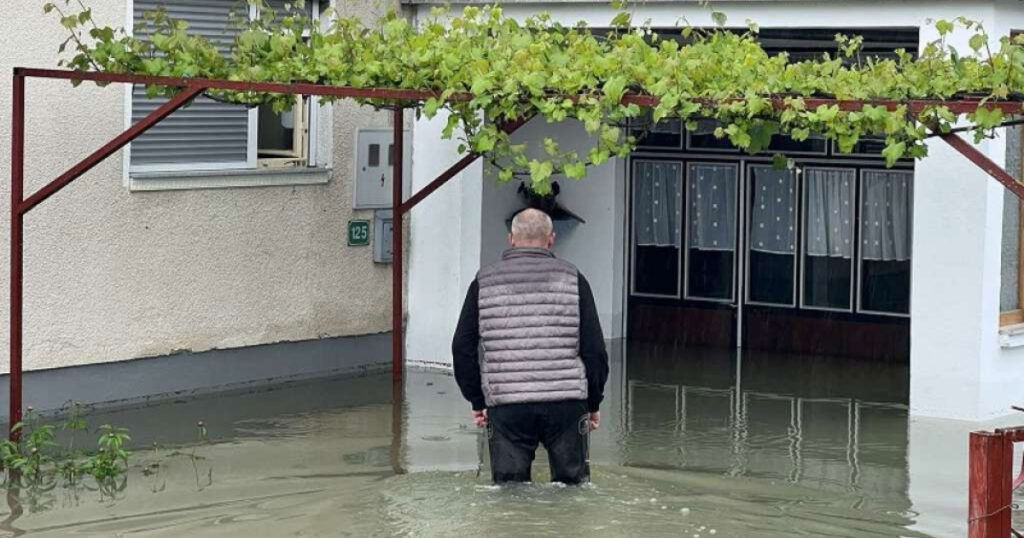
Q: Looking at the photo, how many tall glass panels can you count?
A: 5